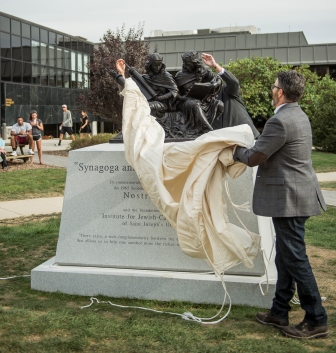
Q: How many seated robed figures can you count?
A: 2